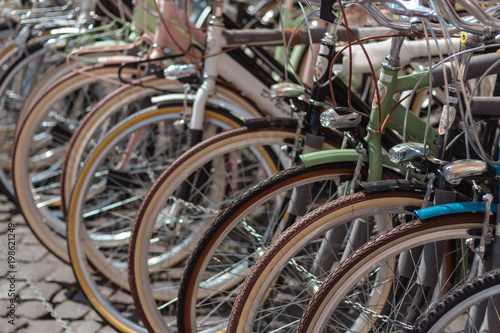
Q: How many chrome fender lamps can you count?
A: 5